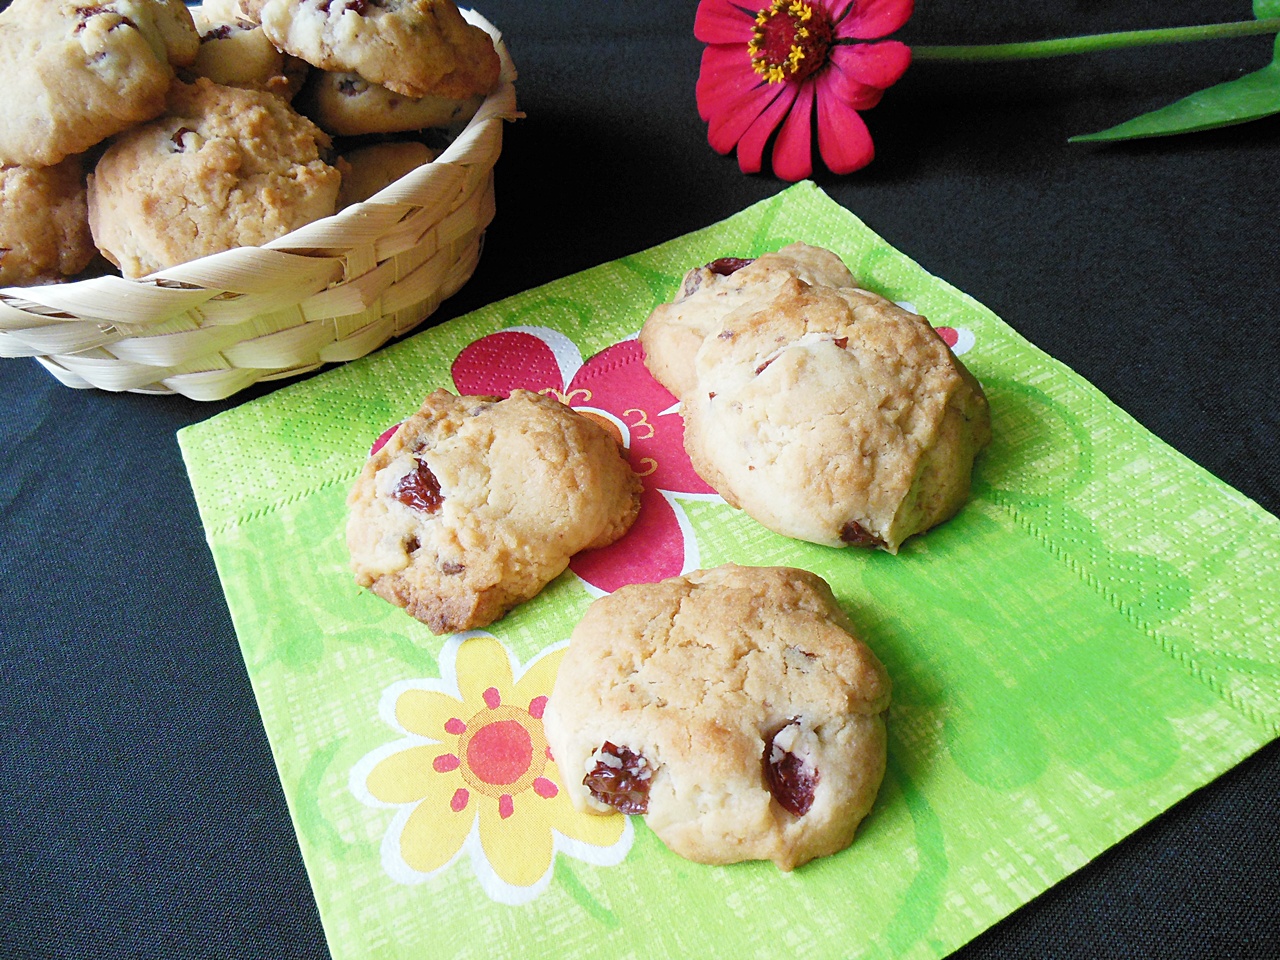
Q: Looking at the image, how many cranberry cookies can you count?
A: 11